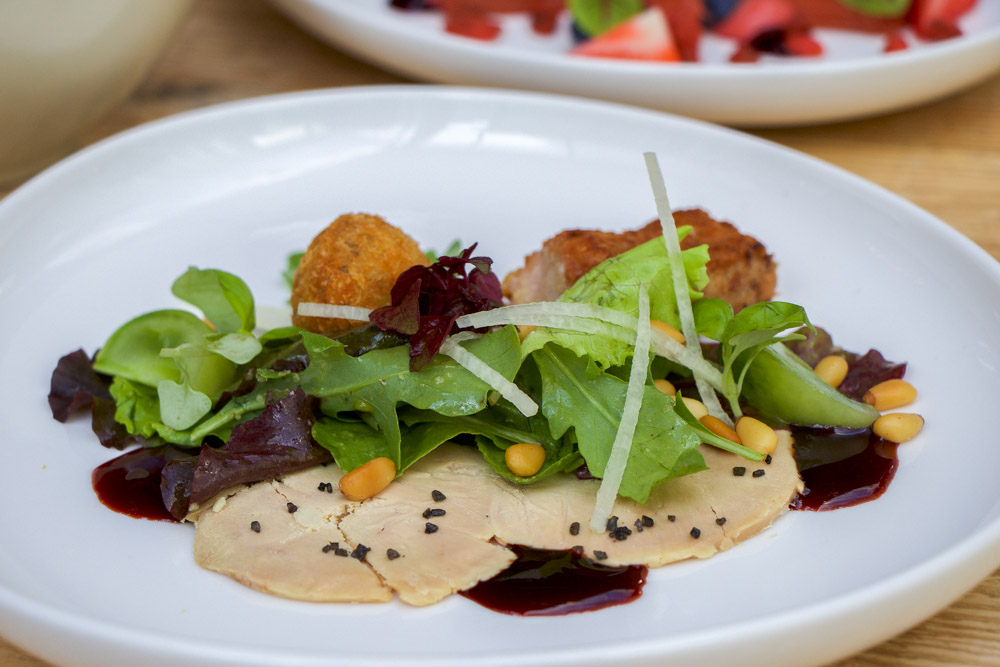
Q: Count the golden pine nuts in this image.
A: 11